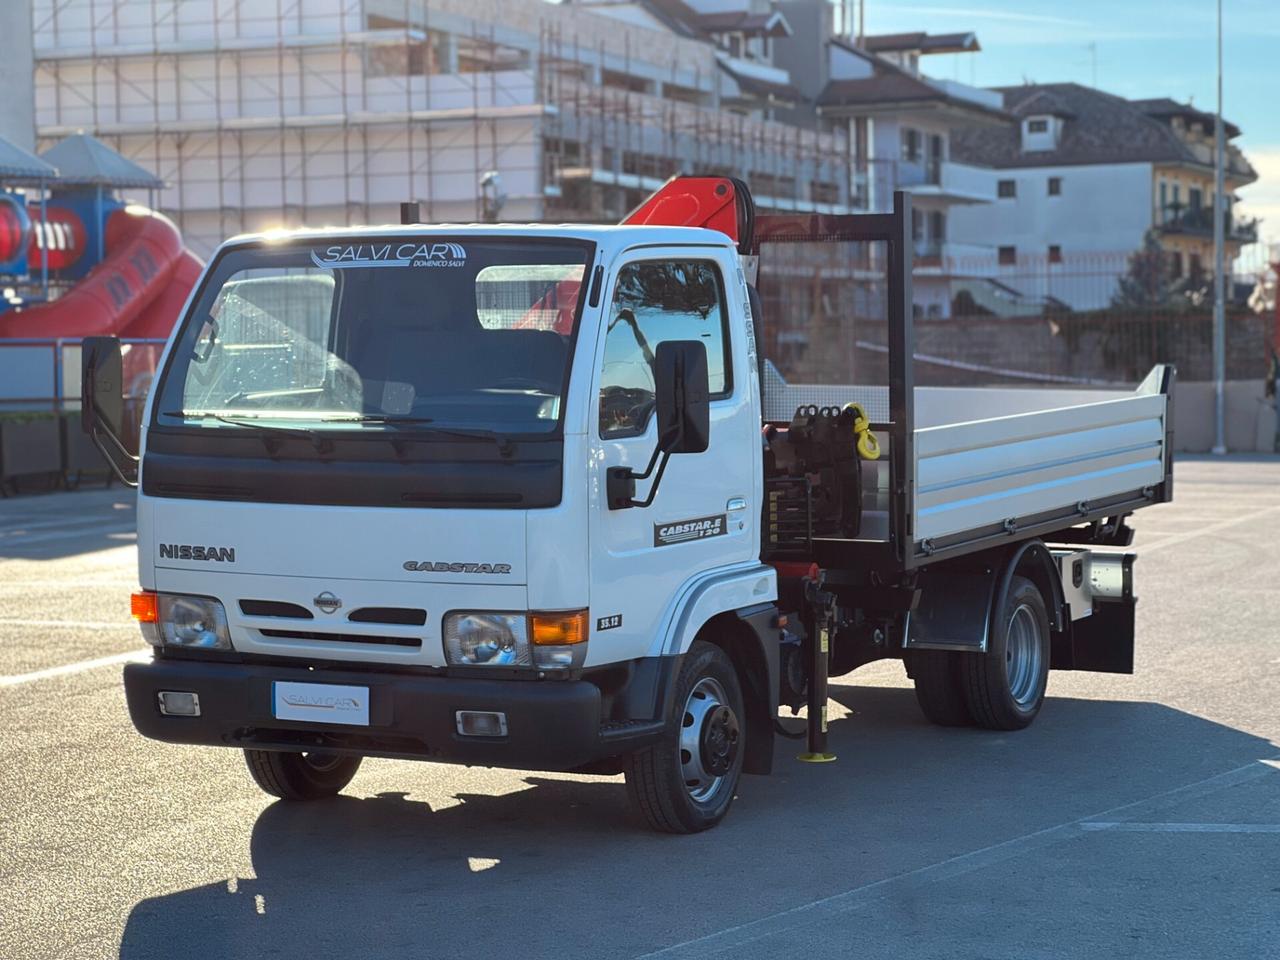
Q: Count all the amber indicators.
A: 2